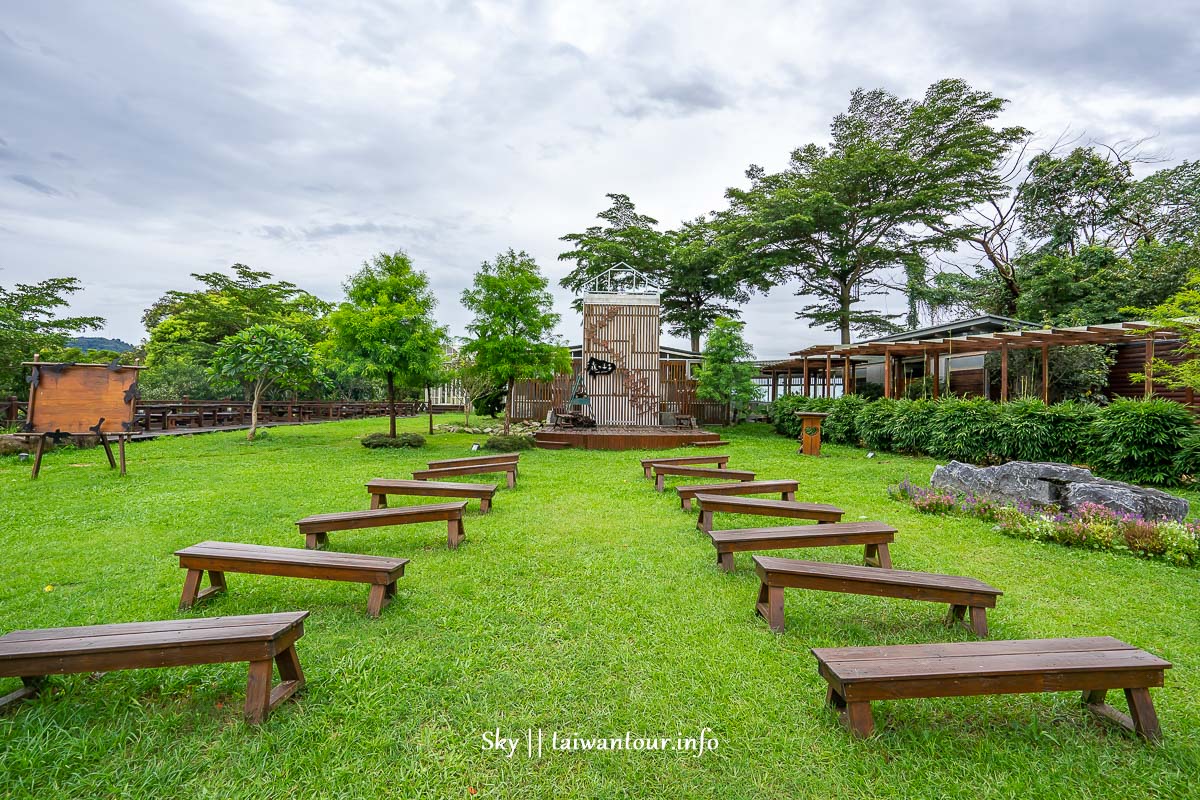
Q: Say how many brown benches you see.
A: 13